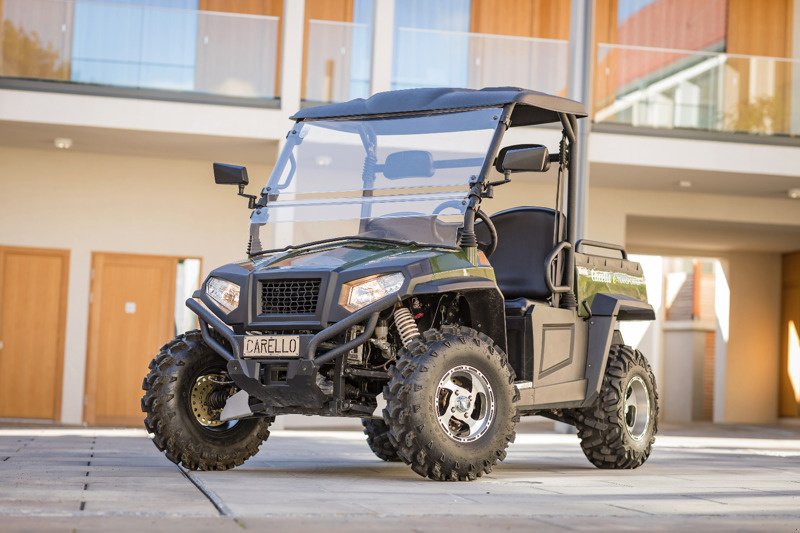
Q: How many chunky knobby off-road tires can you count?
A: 4